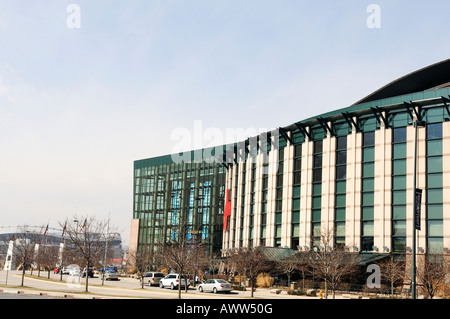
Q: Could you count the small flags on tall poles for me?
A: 3